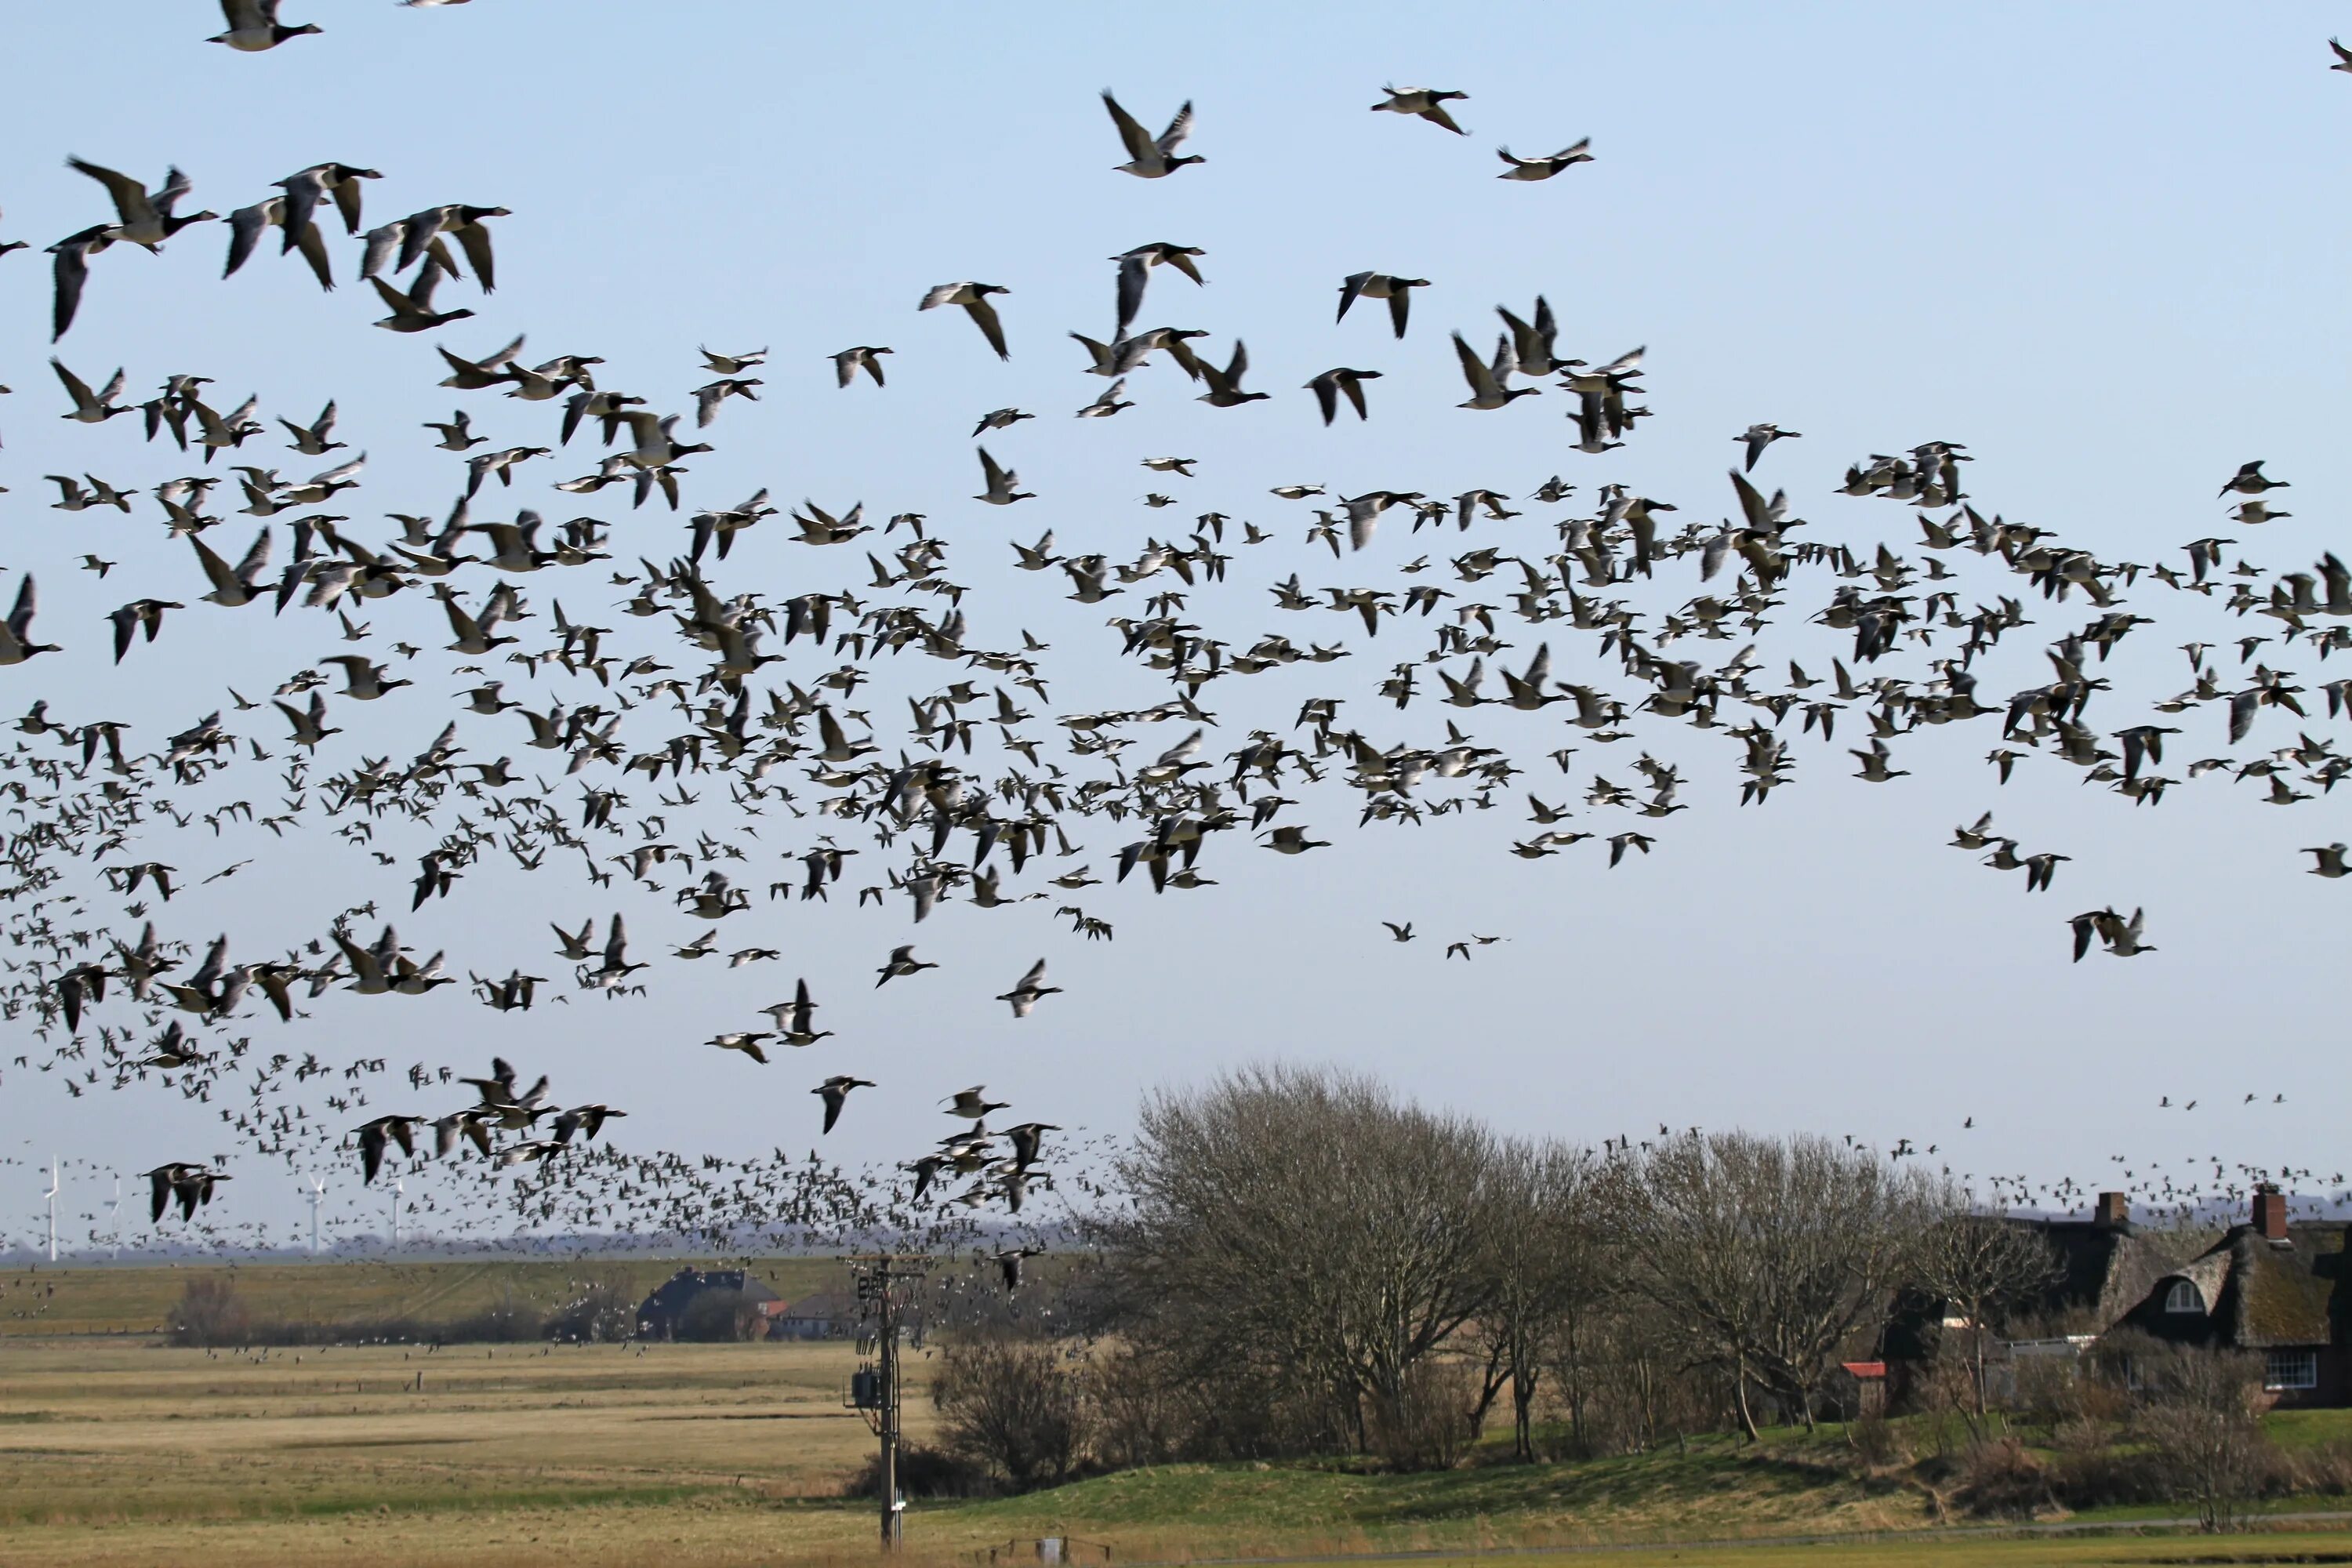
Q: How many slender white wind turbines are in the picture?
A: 4